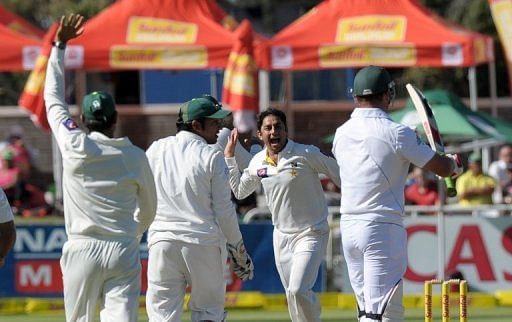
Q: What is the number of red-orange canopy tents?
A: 3